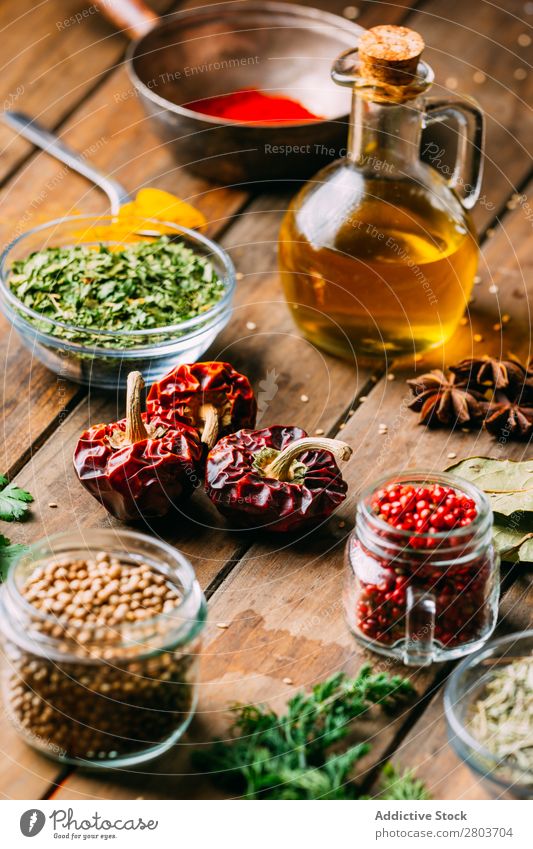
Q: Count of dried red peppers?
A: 3